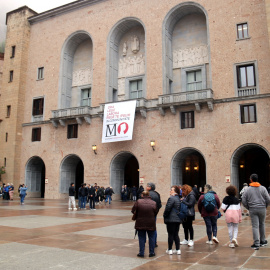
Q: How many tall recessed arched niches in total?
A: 3